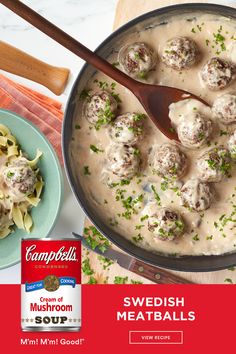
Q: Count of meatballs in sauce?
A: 13